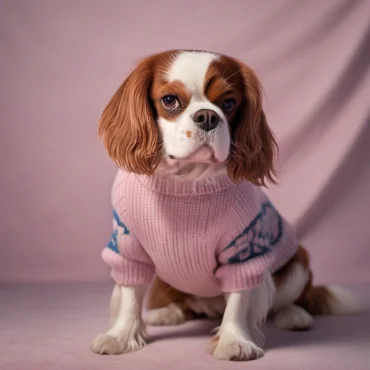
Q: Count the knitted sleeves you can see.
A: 2